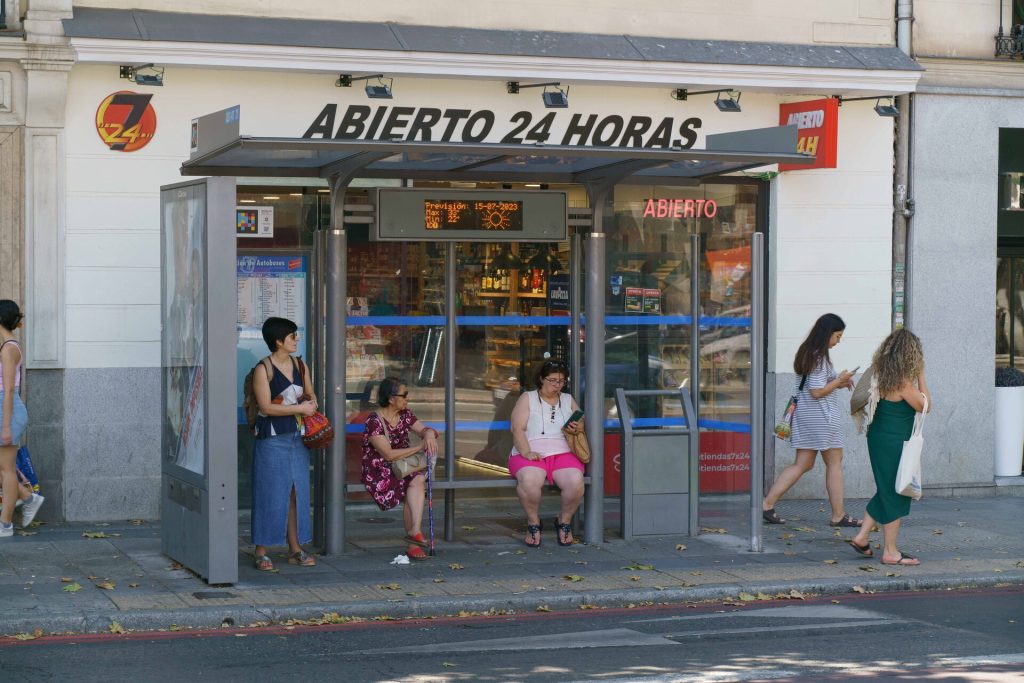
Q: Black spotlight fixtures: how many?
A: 5